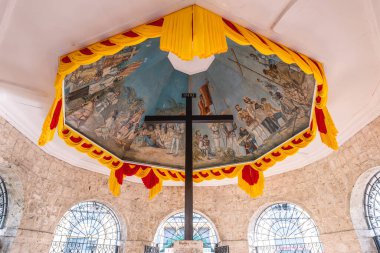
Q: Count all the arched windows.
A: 5